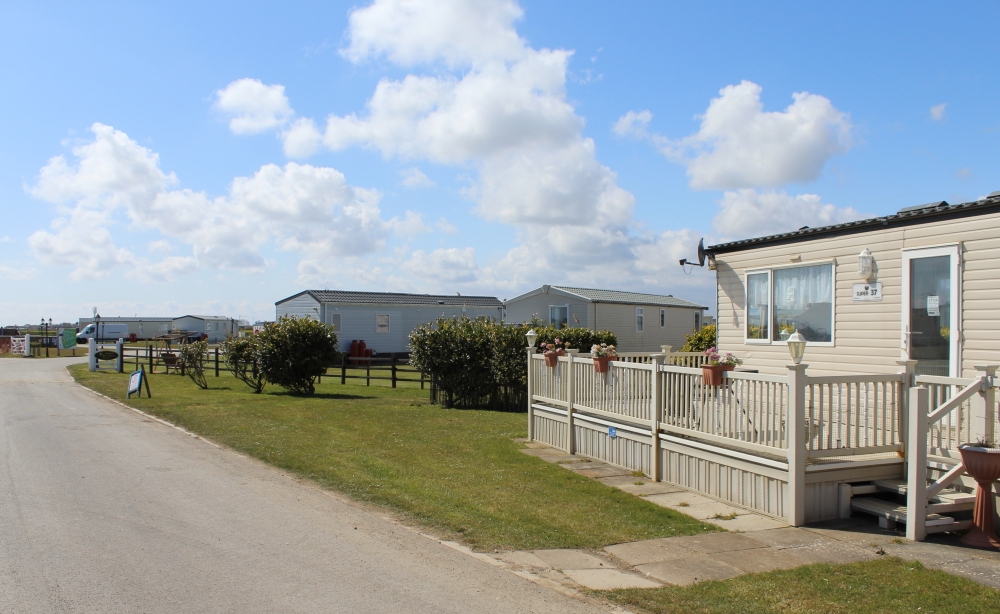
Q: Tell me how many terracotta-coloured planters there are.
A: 4